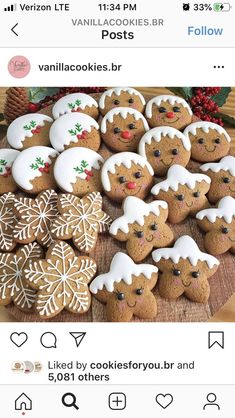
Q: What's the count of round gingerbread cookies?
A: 12